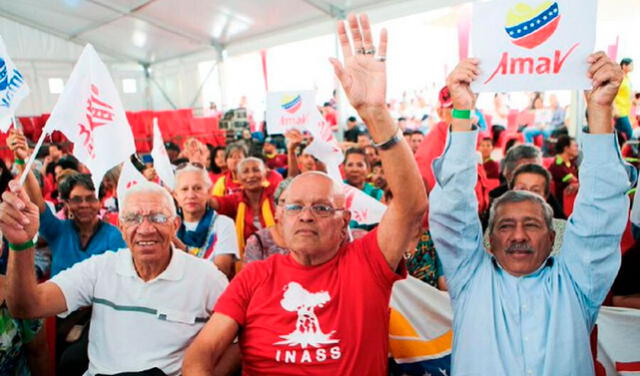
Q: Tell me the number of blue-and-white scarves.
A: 1